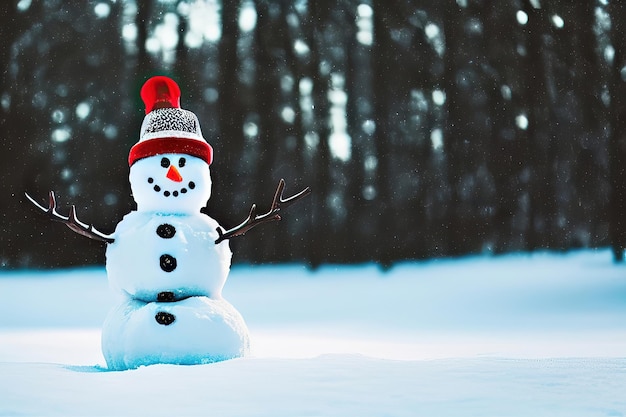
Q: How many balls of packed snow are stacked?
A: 3